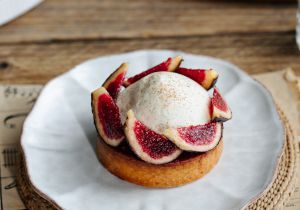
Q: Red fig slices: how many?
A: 7